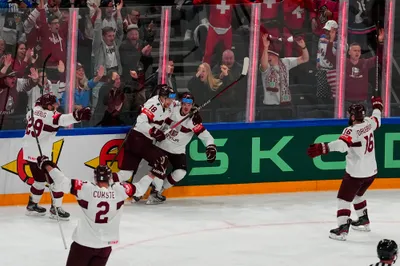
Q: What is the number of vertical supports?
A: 5